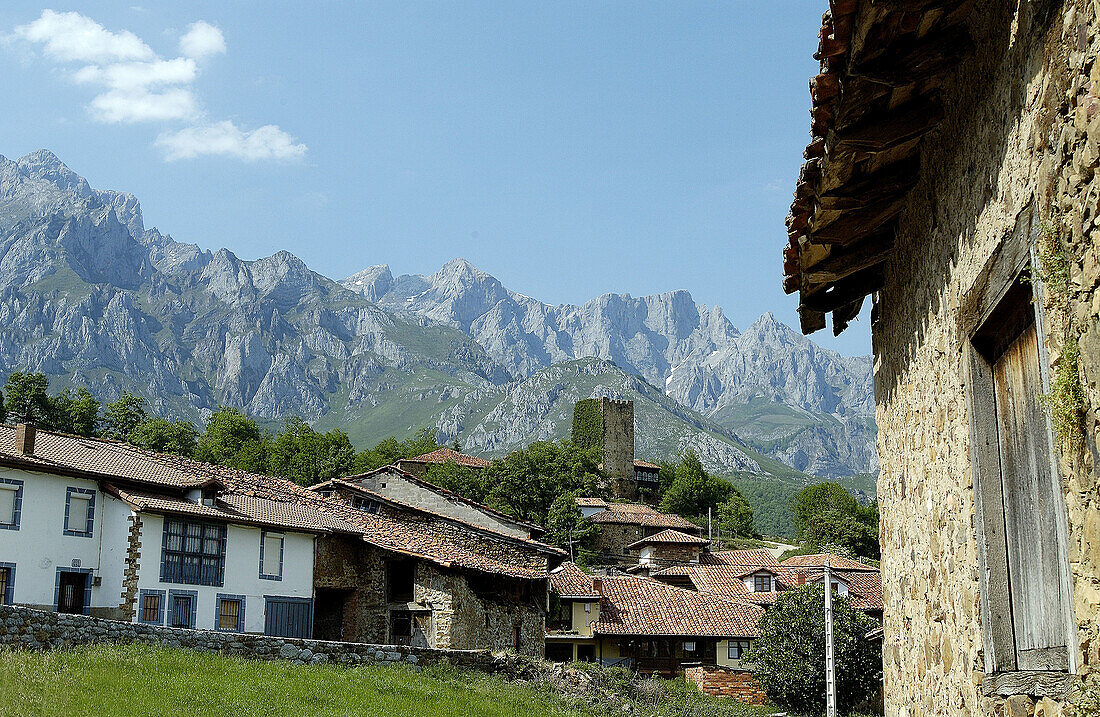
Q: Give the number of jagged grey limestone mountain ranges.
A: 1